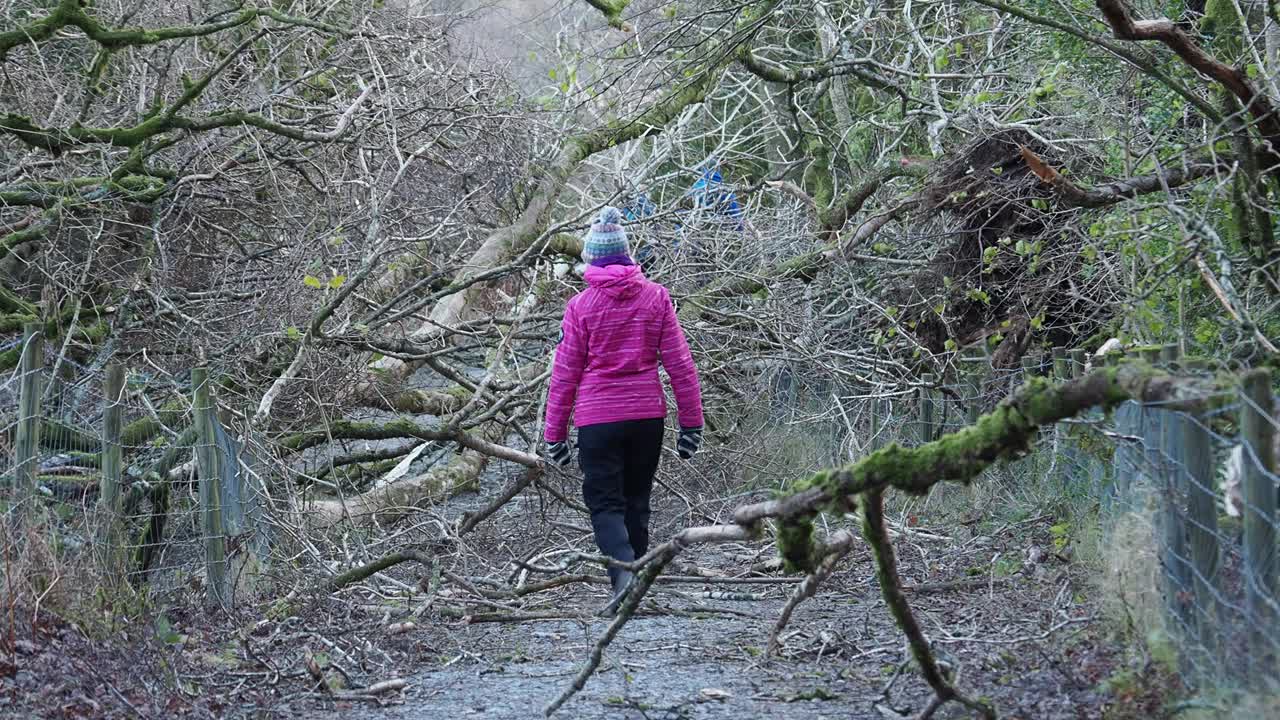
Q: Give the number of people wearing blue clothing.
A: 2